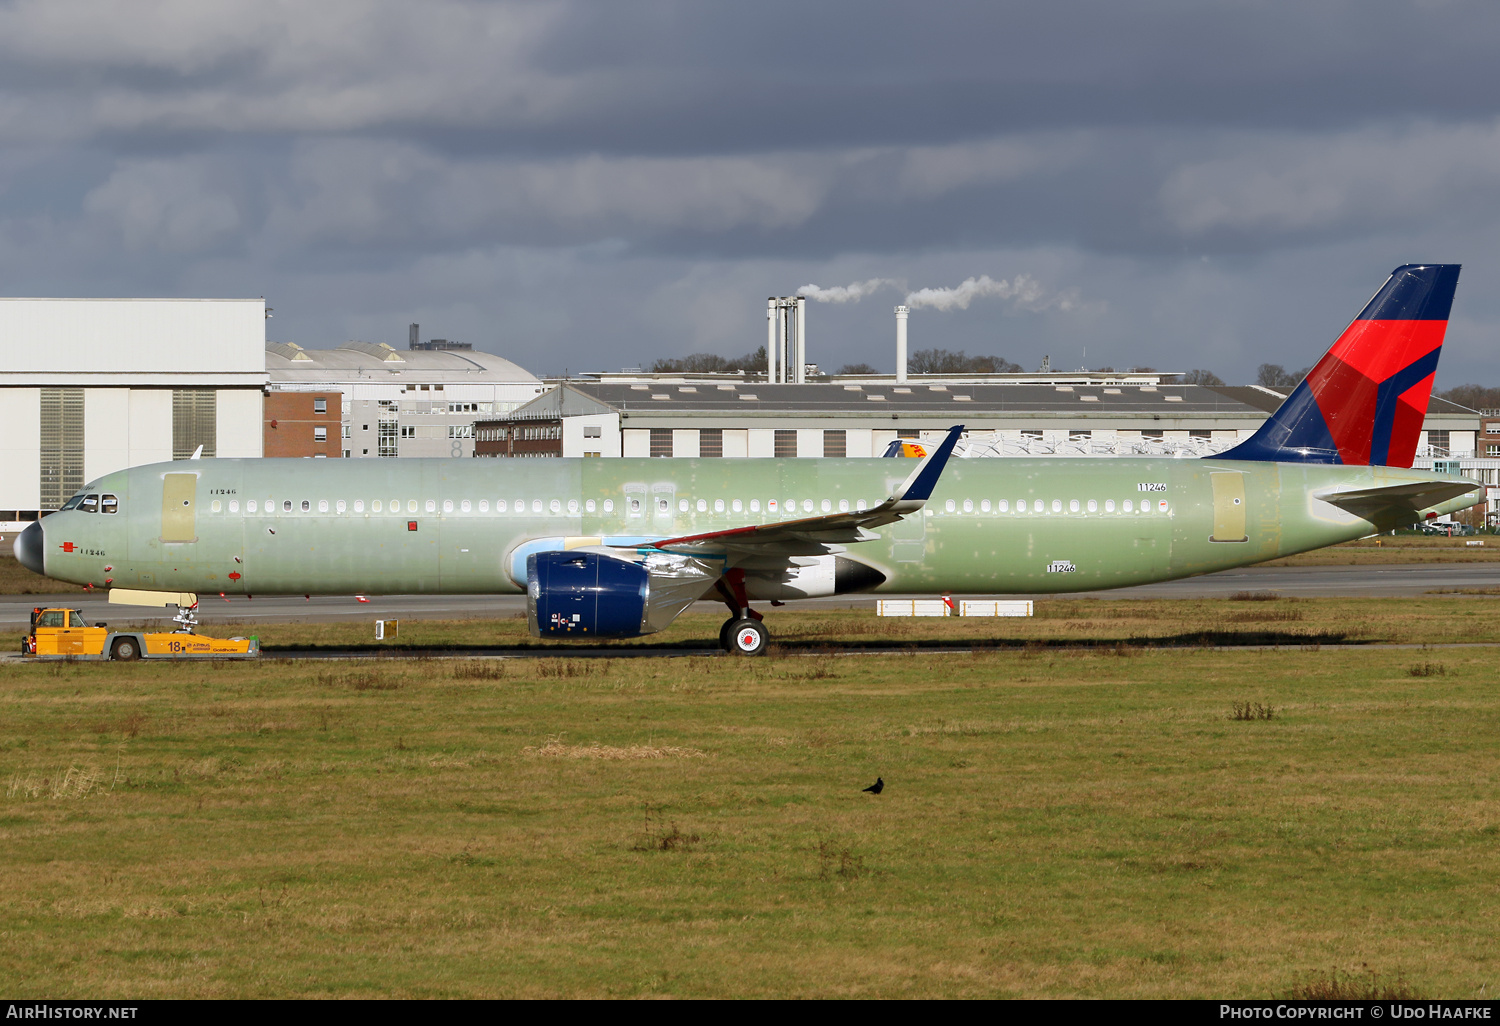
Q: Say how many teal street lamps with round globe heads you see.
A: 0